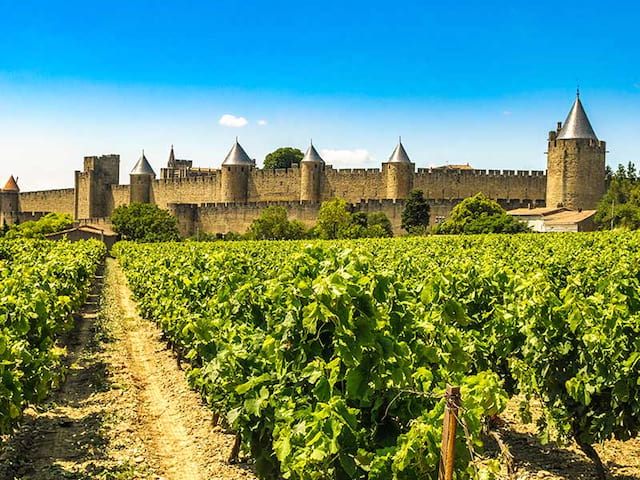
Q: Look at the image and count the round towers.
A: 6